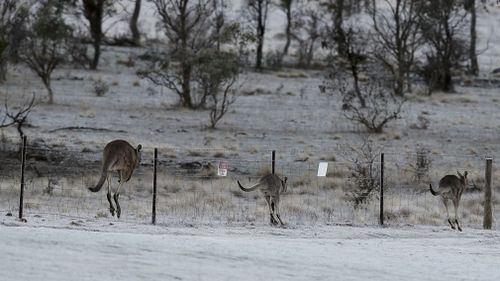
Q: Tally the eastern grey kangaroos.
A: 3